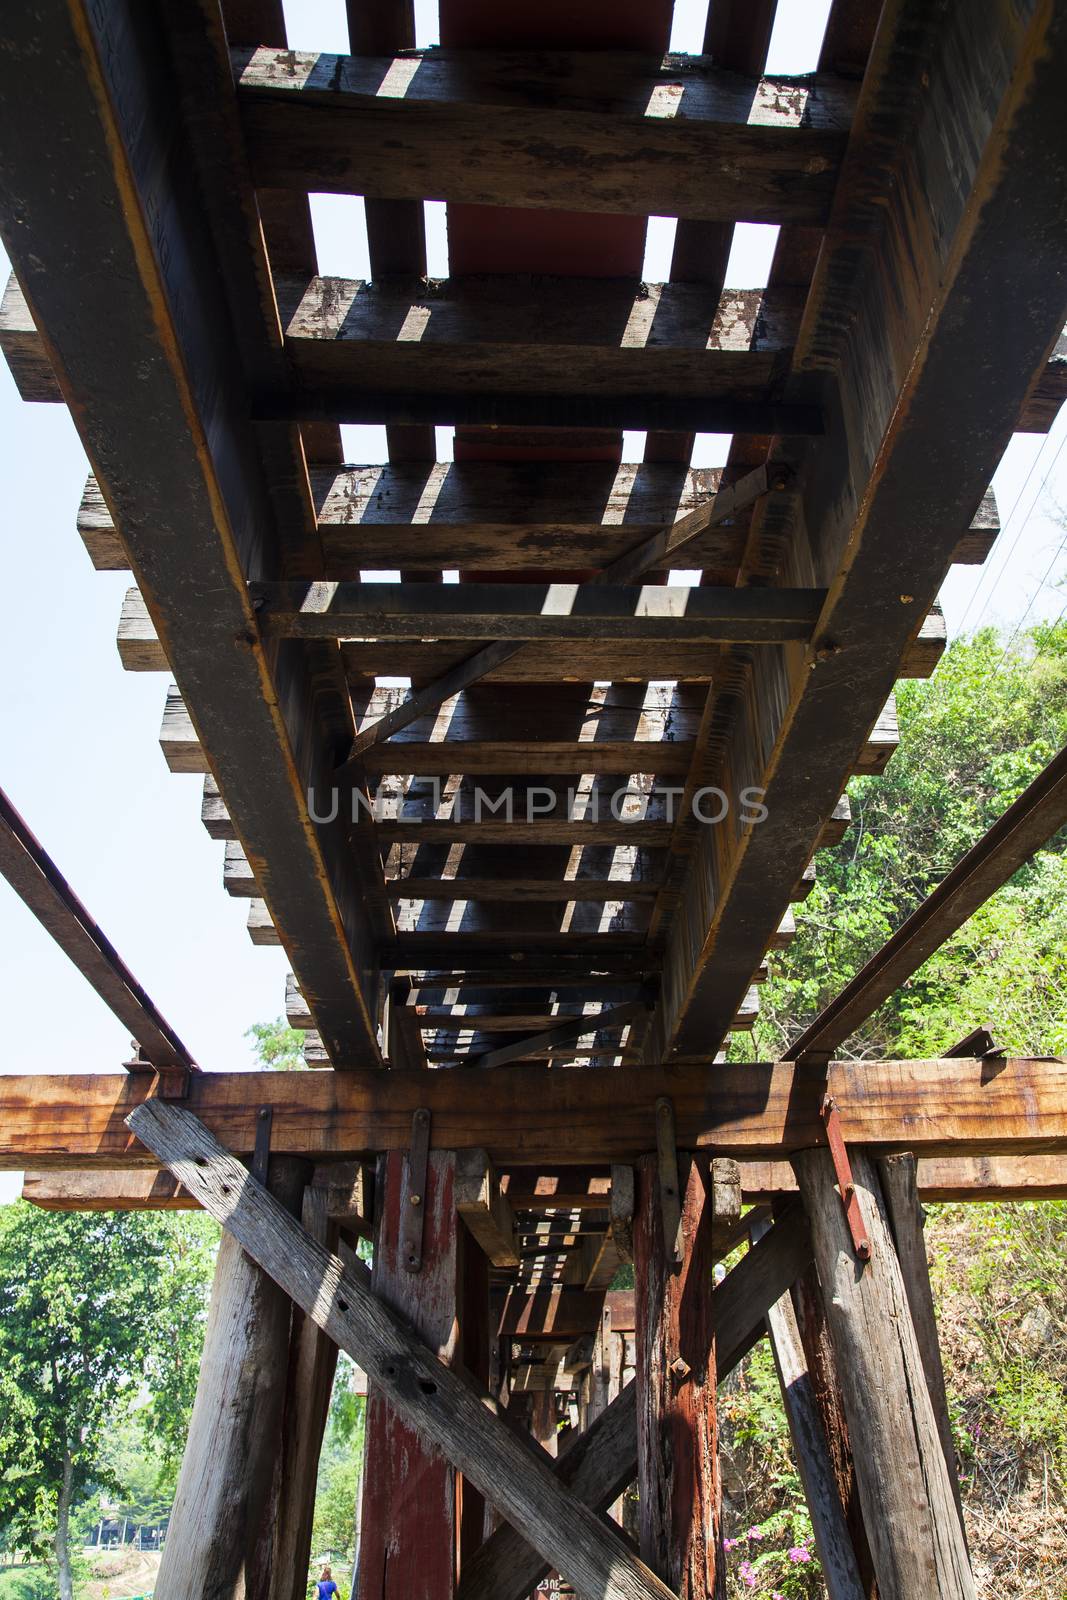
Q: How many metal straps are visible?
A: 4